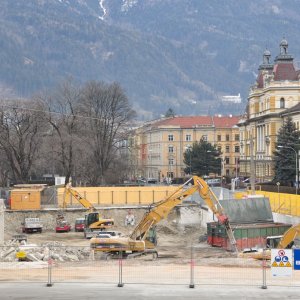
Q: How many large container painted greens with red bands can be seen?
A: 1